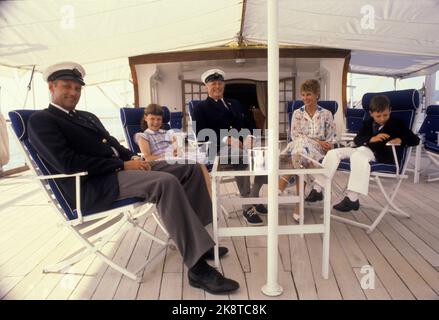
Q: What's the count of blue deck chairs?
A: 8